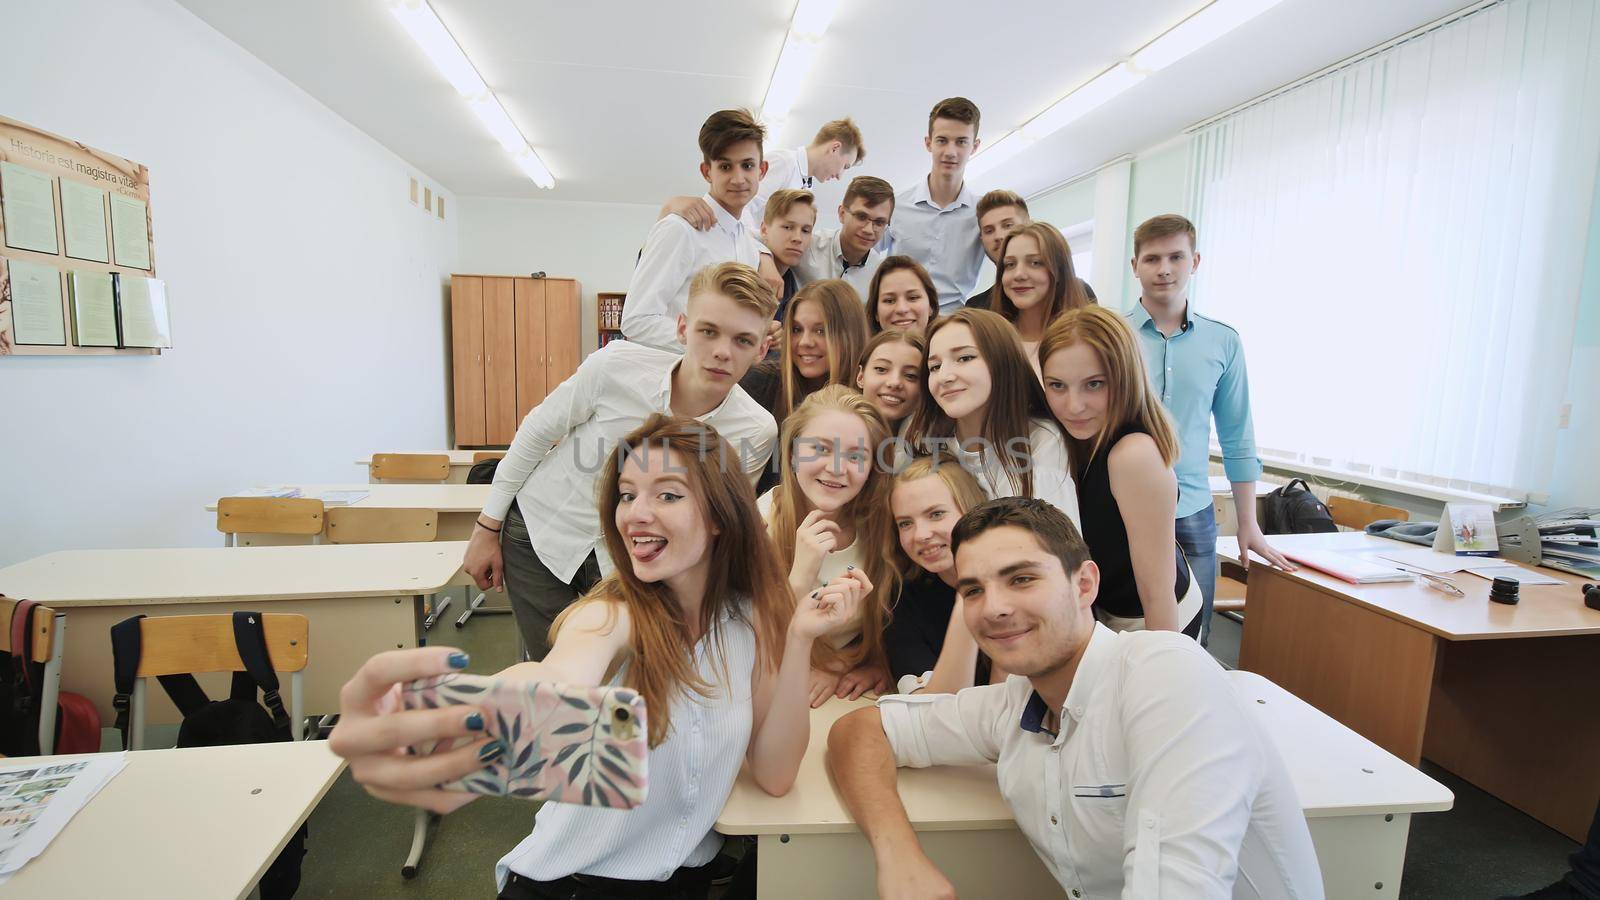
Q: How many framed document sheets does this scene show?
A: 6